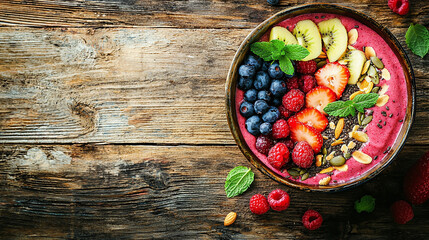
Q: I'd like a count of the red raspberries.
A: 15